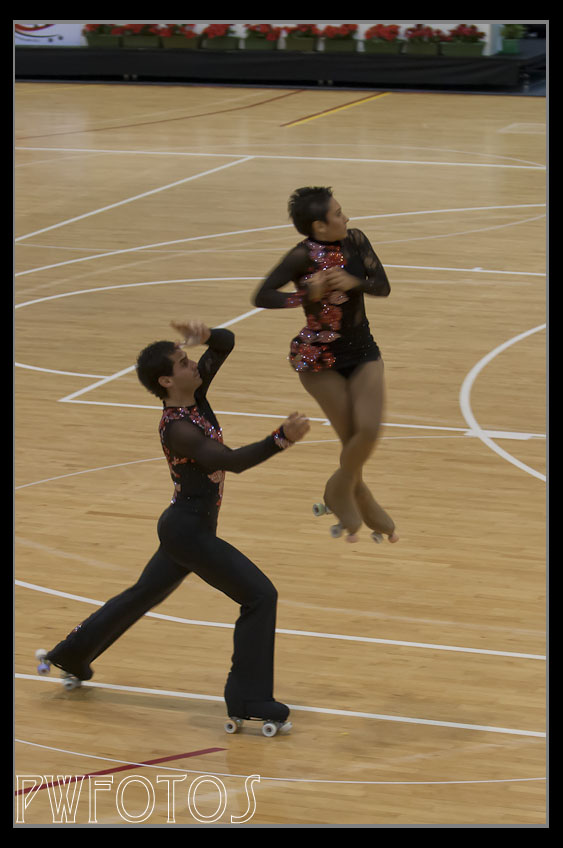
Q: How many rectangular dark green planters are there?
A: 10